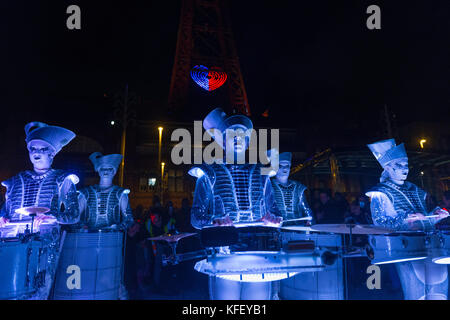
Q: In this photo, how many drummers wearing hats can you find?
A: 5